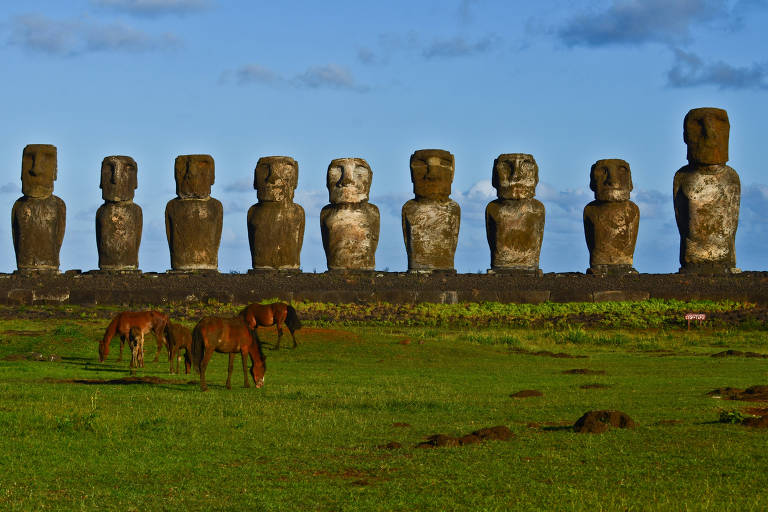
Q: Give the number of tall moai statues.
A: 9